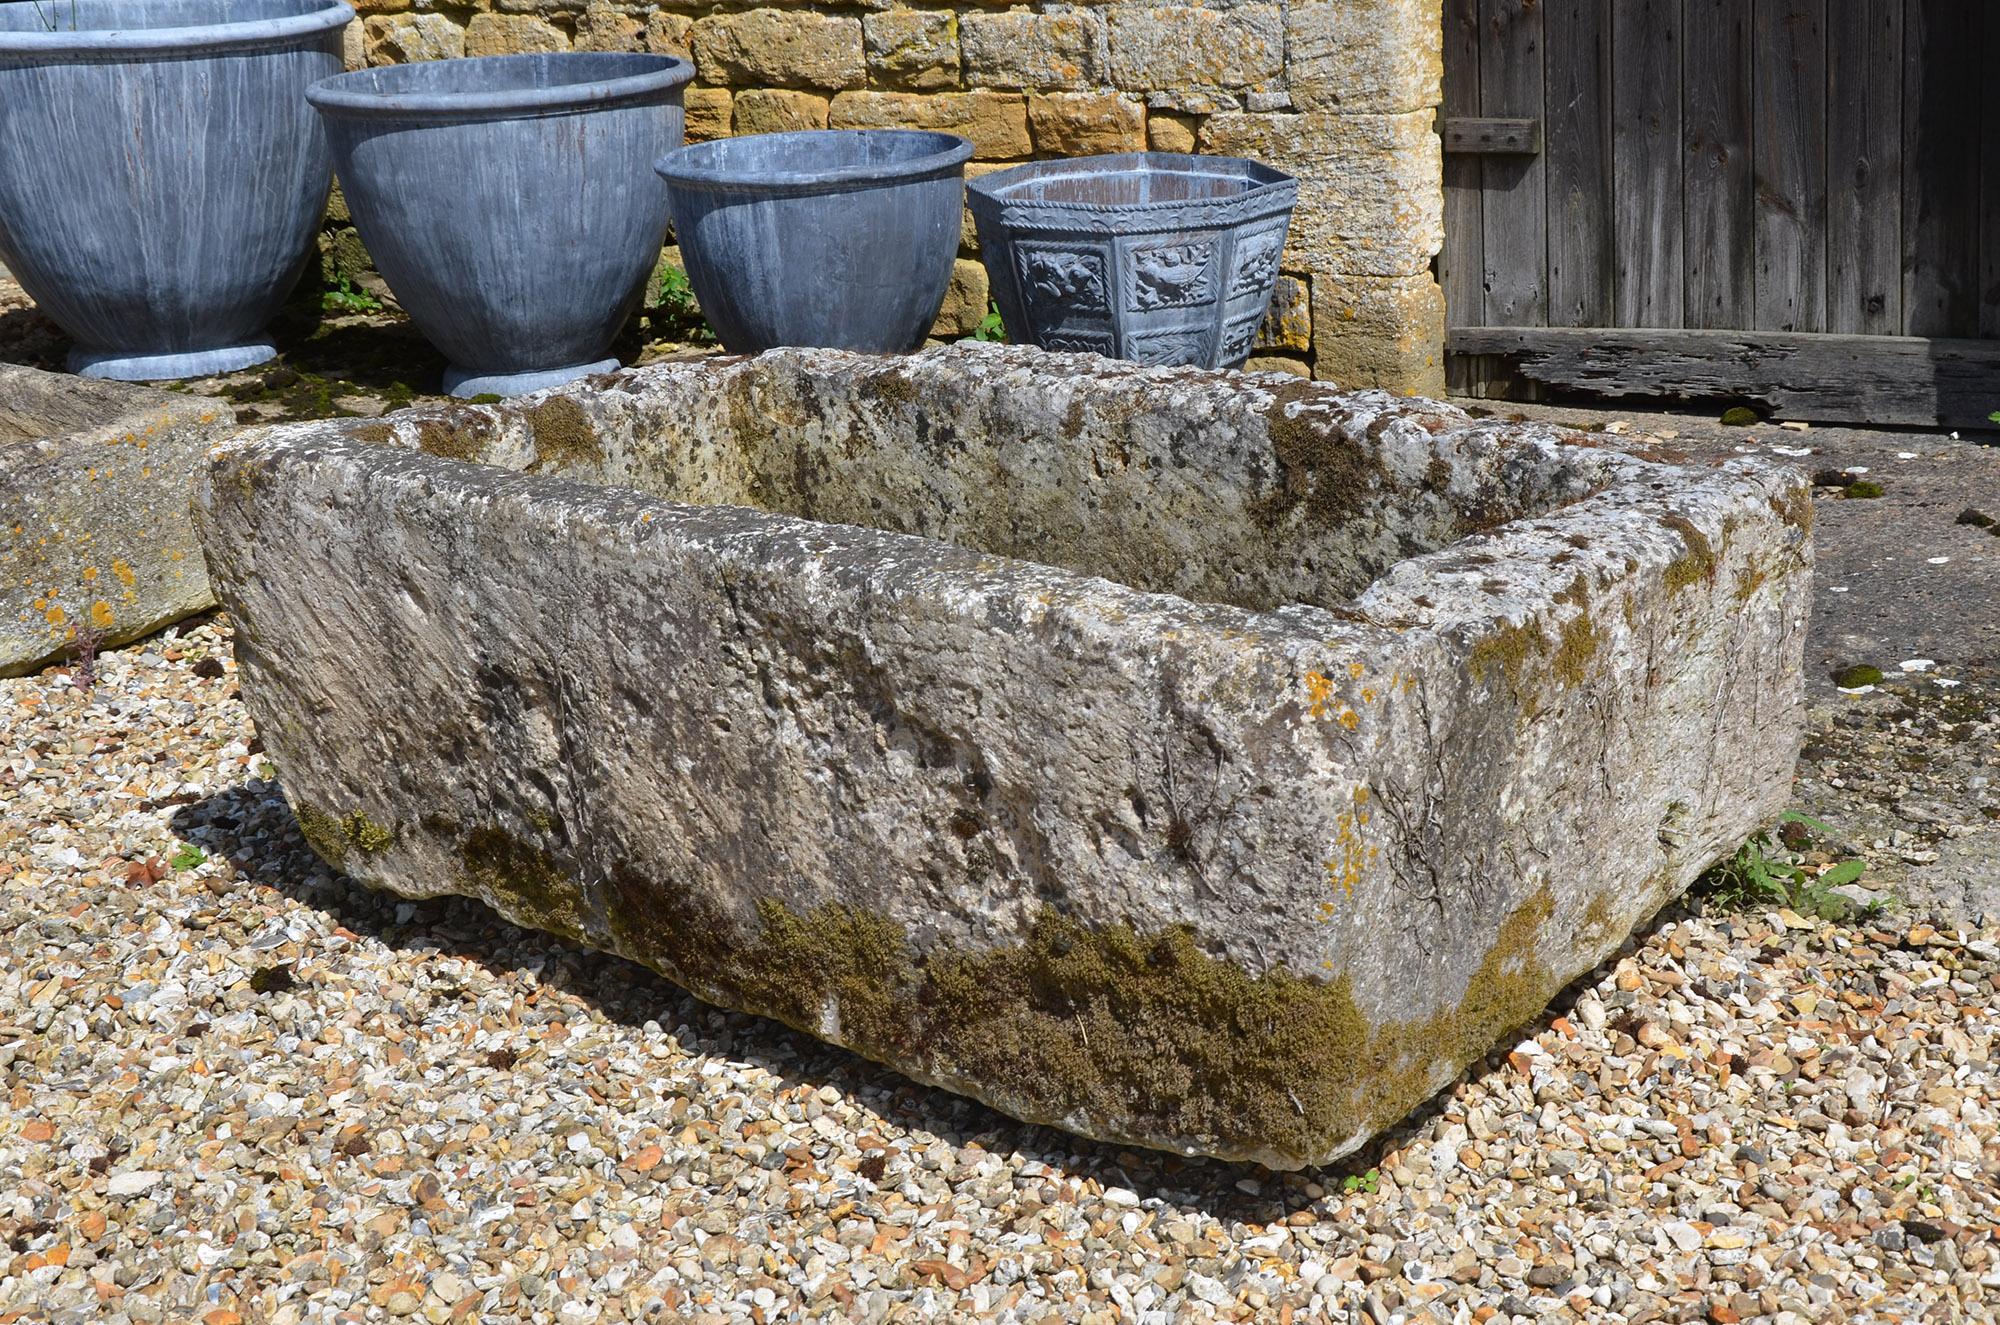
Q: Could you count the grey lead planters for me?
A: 4